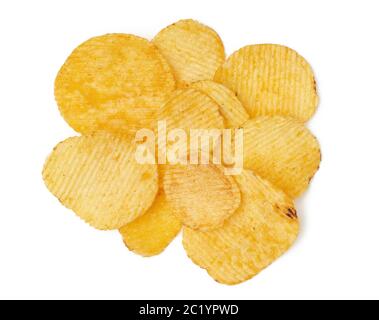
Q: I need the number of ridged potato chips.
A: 10